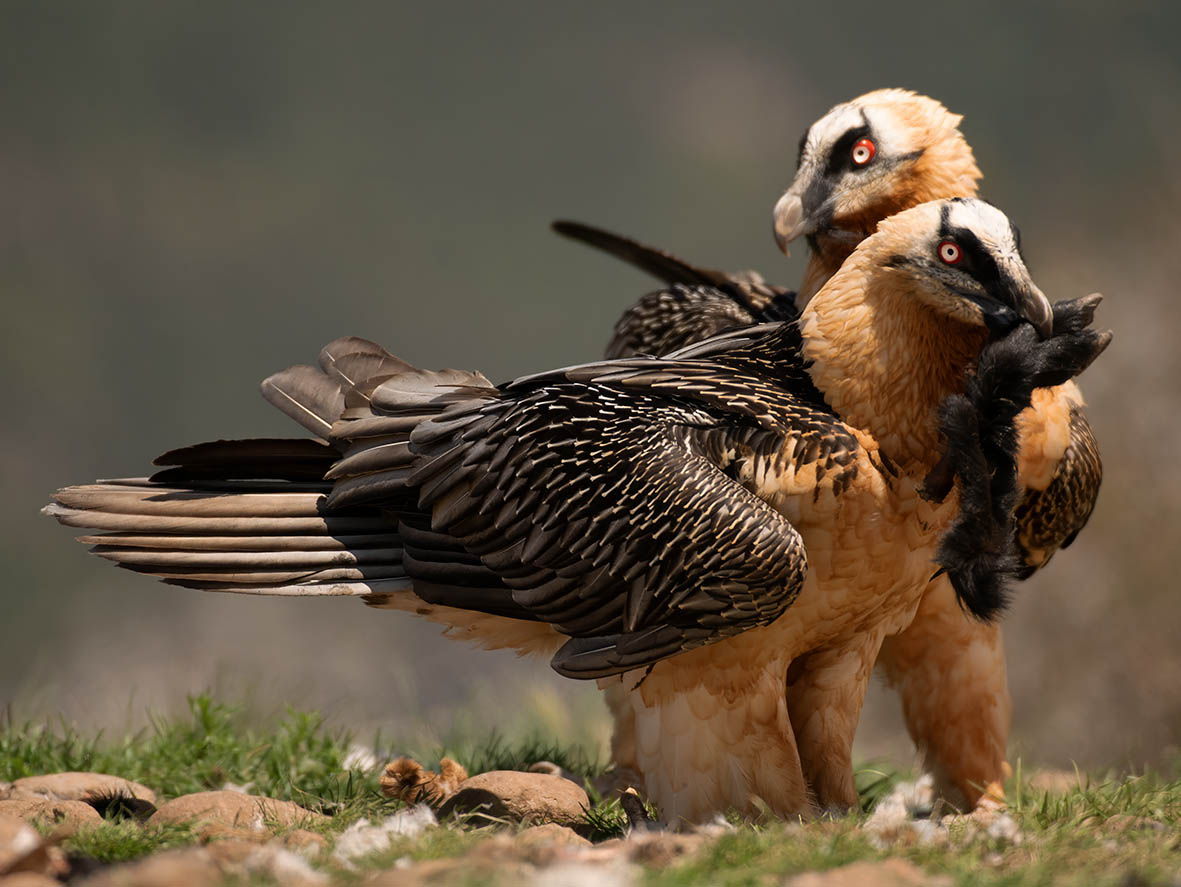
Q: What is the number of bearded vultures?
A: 2